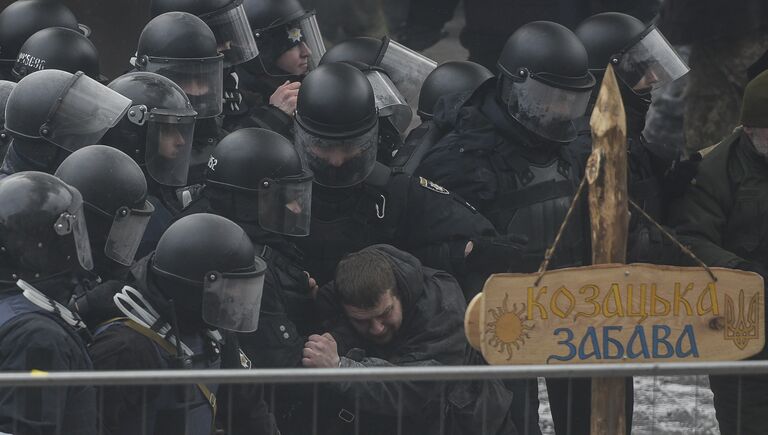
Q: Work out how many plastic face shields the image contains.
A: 14